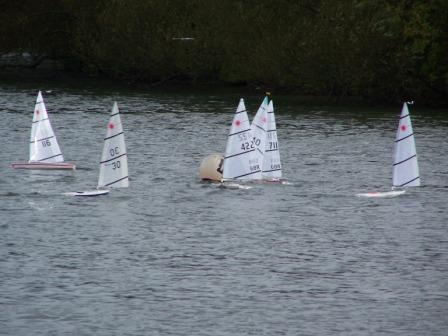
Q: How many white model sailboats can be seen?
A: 6